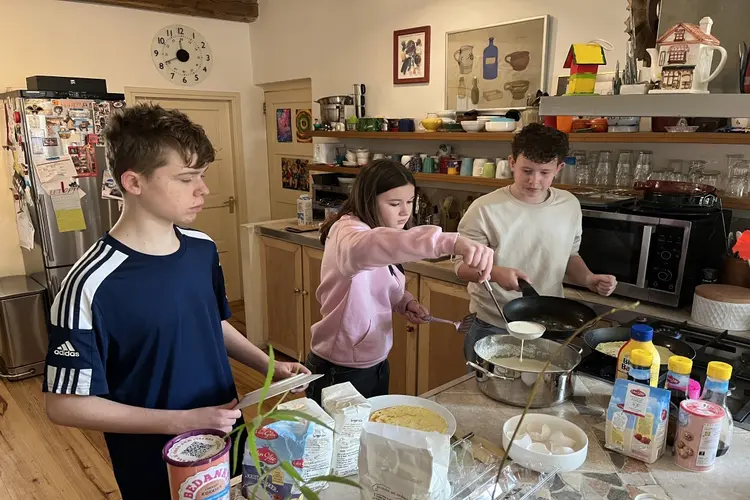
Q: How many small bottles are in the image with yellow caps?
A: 3